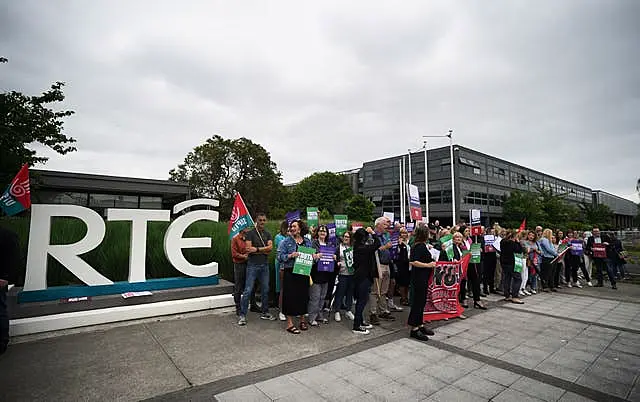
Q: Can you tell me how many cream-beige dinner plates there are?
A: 0